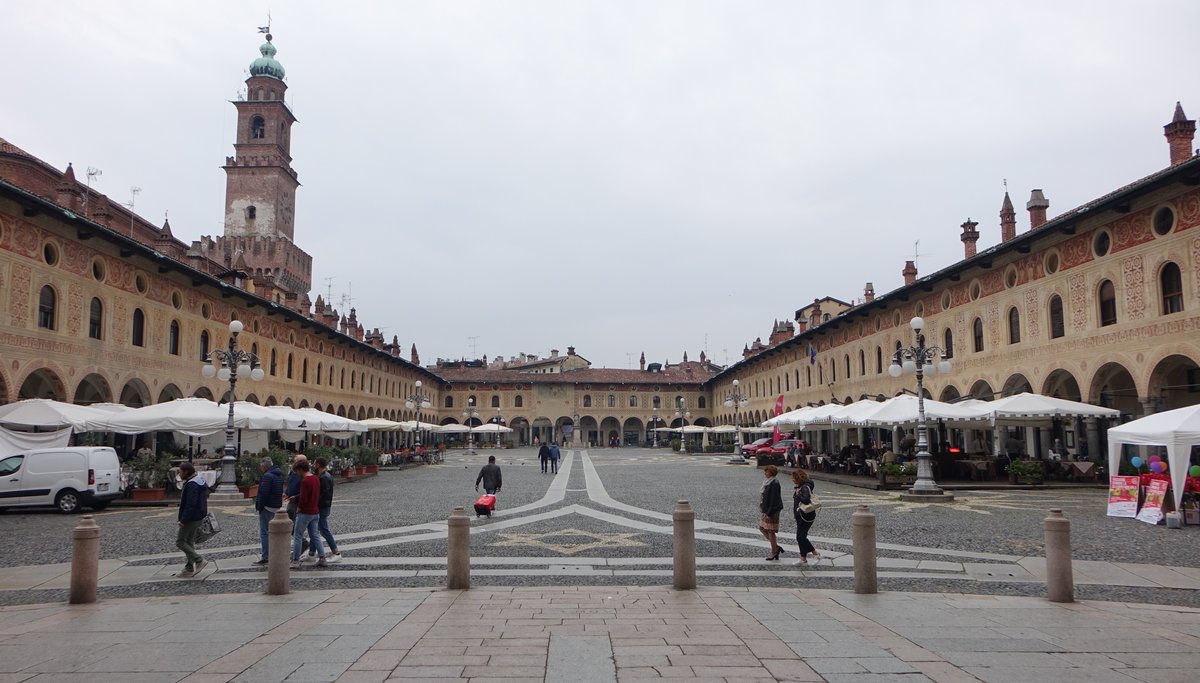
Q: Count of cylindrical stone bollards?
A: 6